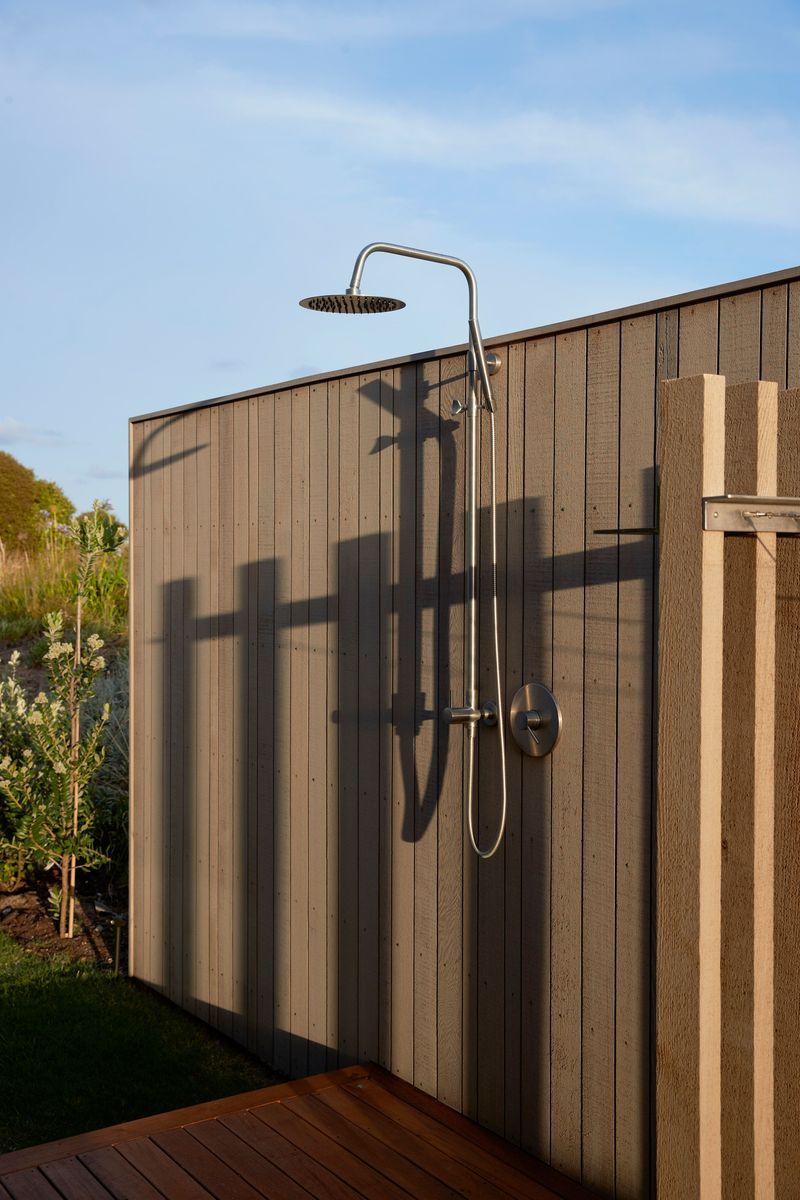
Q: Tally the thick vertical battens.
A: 3